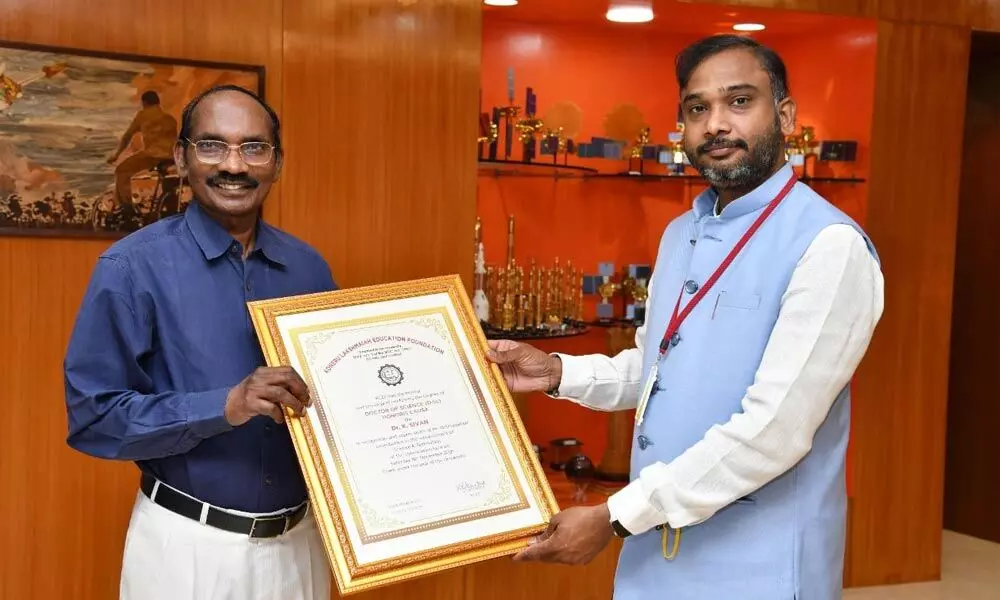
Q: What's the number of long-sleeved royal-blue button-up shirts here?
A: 1